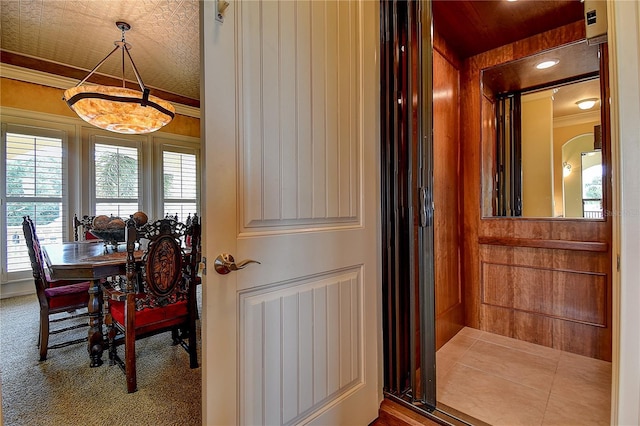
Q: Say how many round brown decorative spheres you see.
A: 3